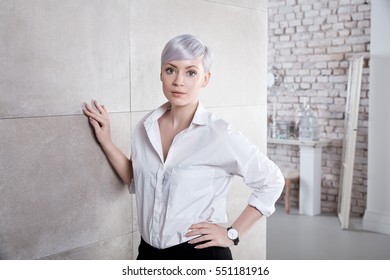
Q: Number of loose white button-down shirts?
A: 1